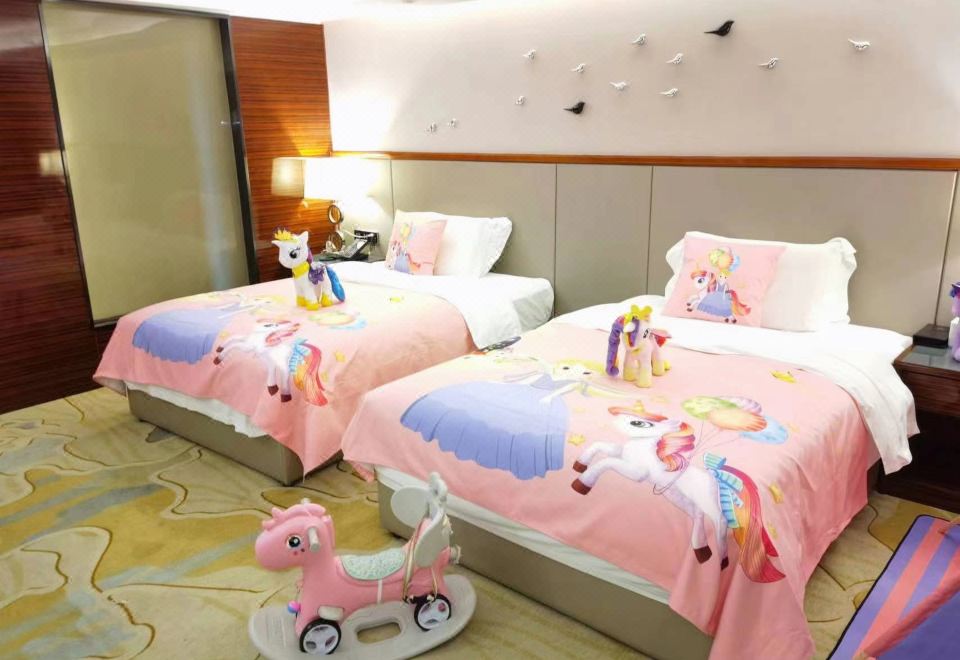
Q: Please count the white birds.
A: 11